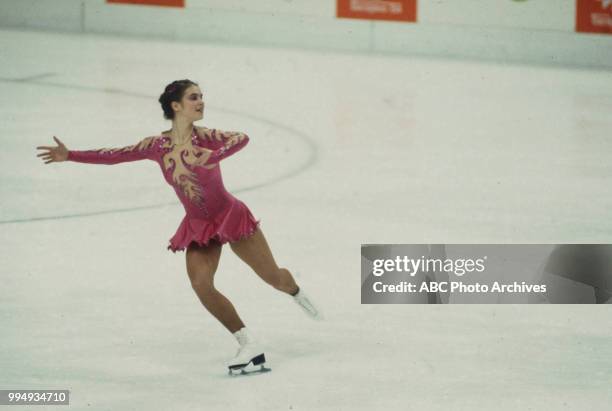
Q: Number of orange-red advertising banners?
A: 3